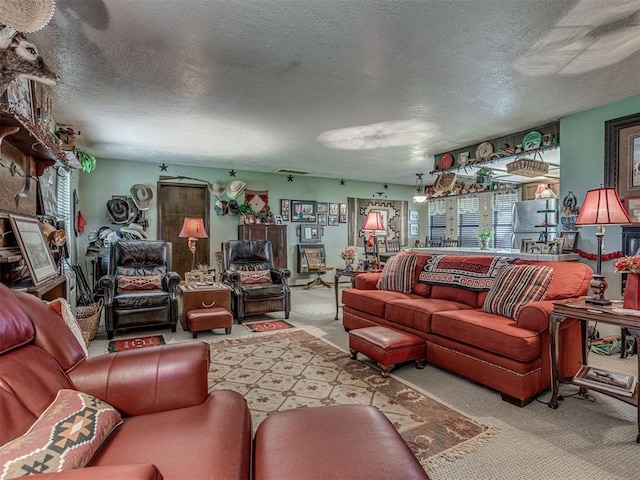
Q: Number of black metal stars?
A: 5